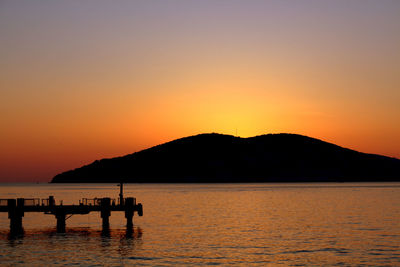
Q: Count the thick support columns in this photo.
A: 4